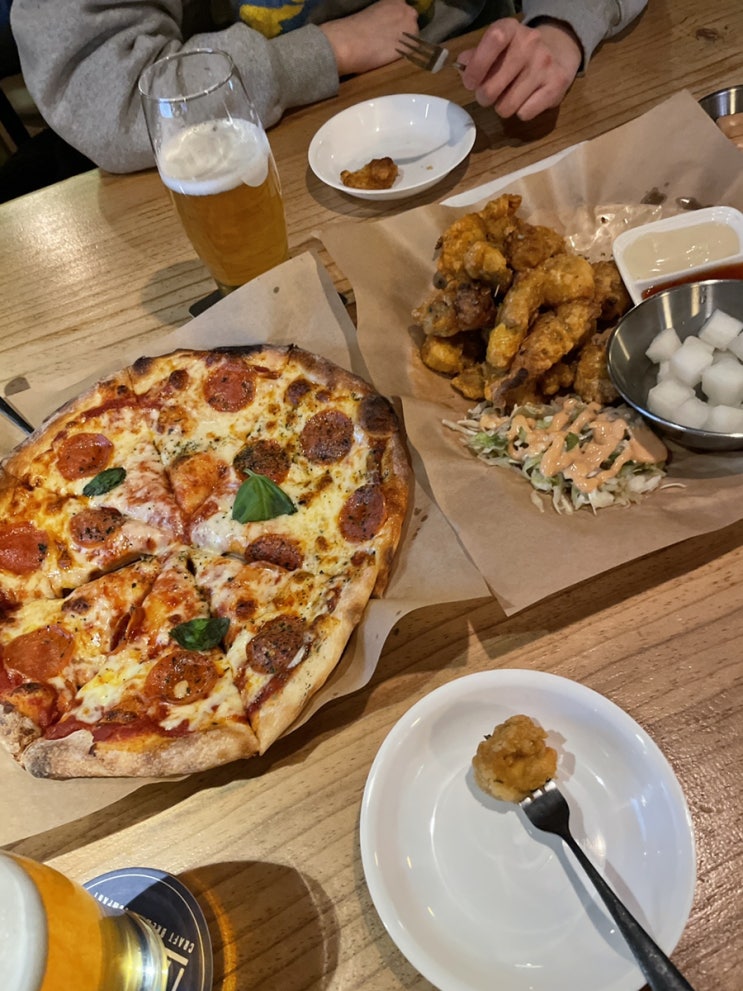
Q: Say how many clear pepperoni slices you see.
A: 11